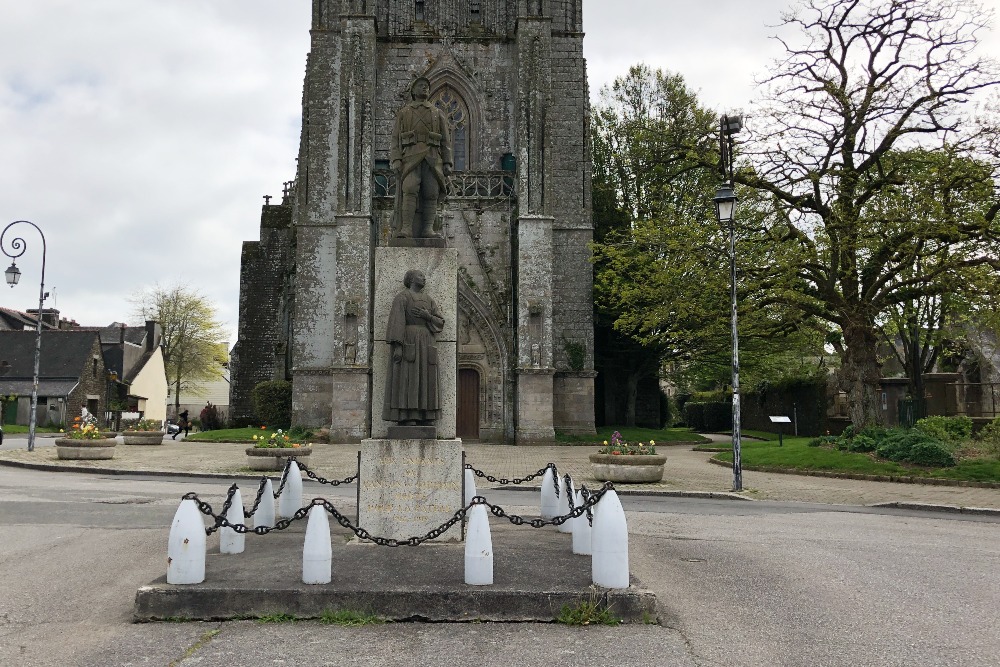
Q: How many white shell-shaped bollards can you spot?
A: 11